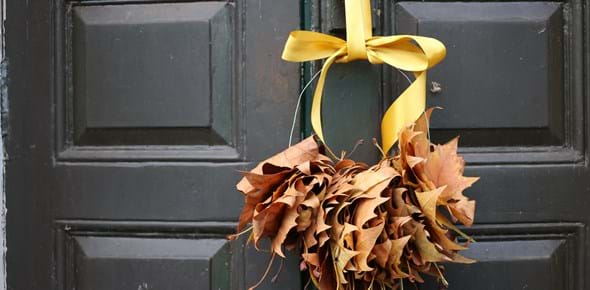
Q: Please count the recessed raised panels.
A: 4